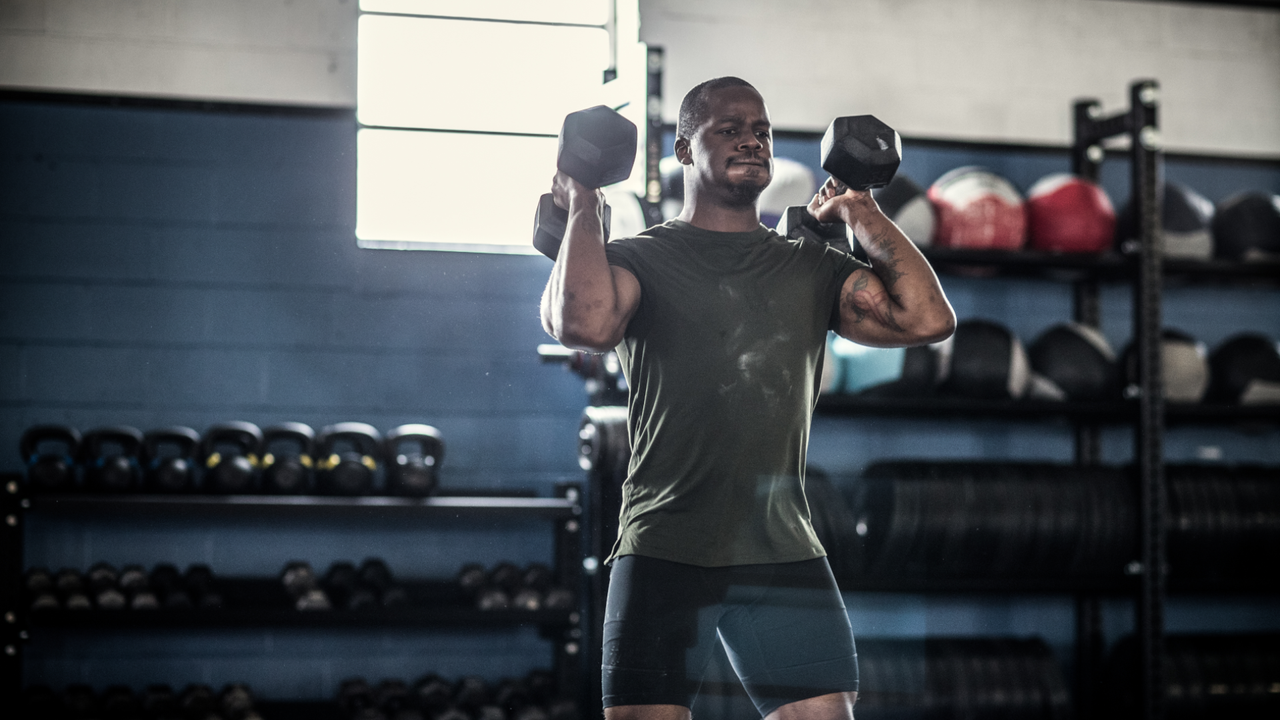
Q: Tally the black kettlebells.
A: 7